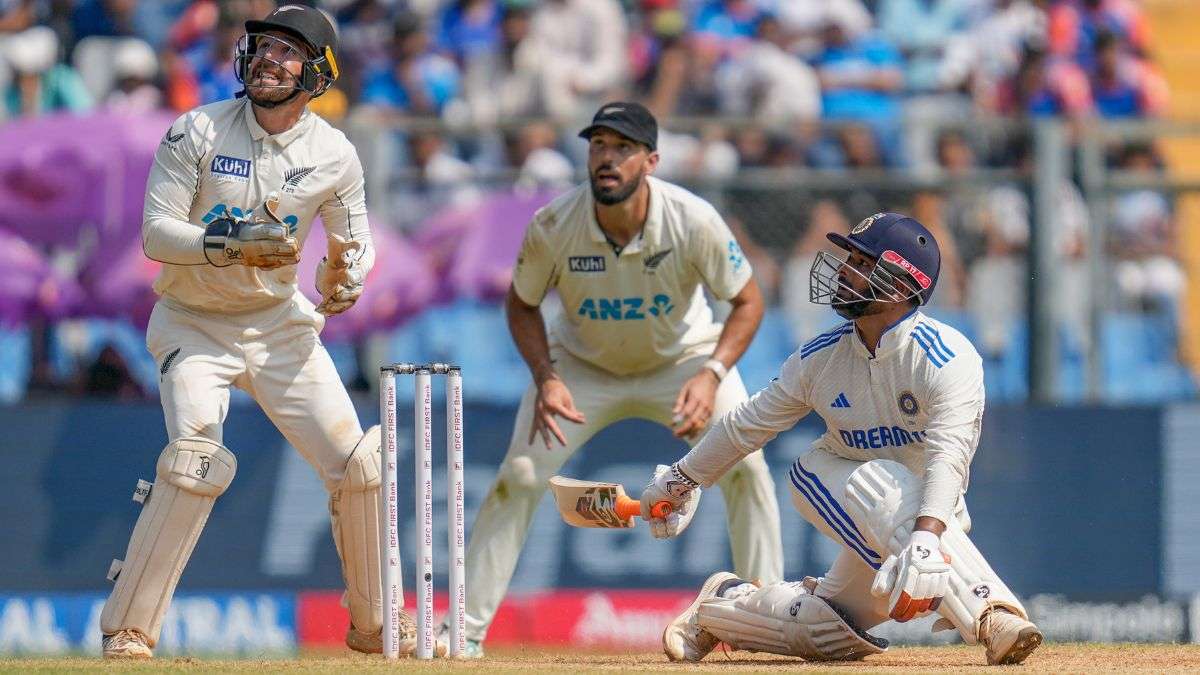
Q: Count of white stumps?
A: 3